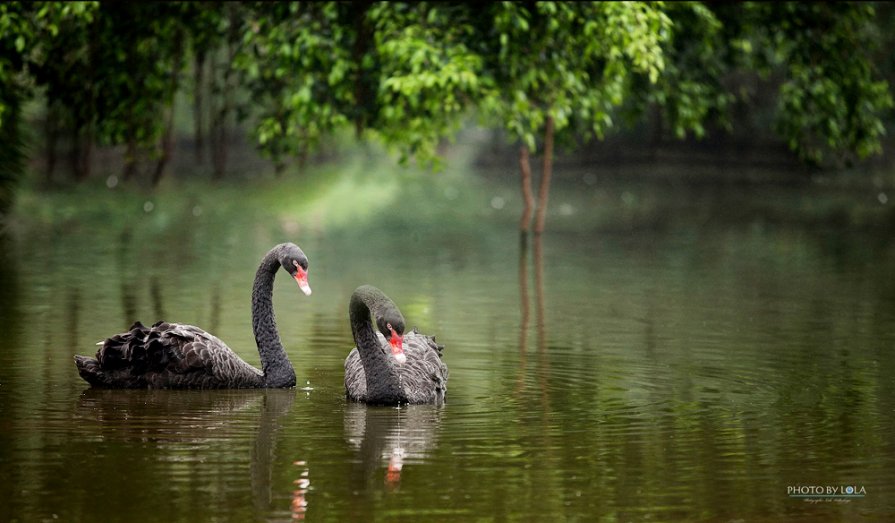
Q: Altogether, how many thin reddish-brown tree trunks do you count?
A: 2